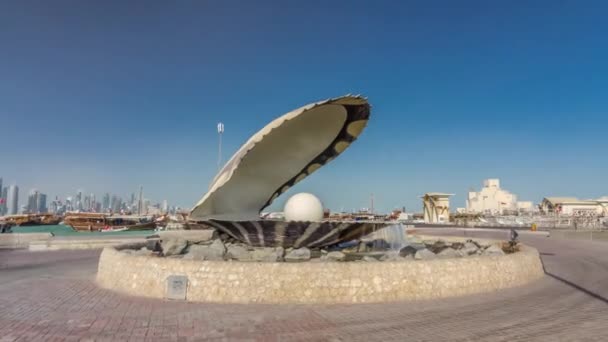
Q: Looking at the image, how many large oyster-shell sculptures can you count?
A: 1